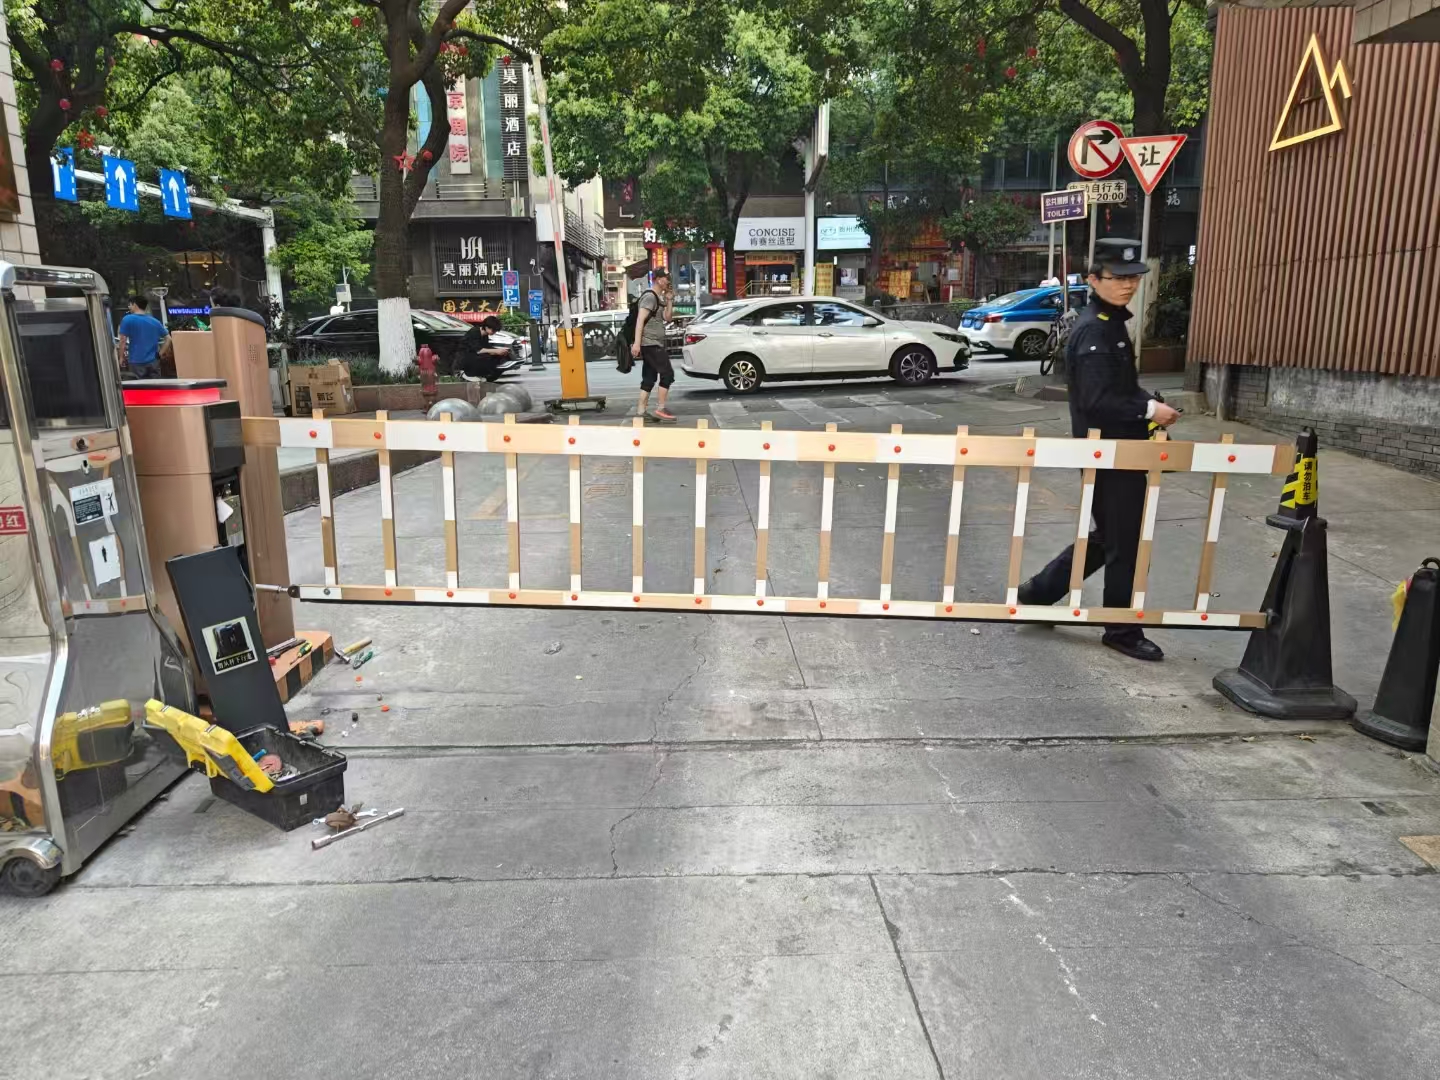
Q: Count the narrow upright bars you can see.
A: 15